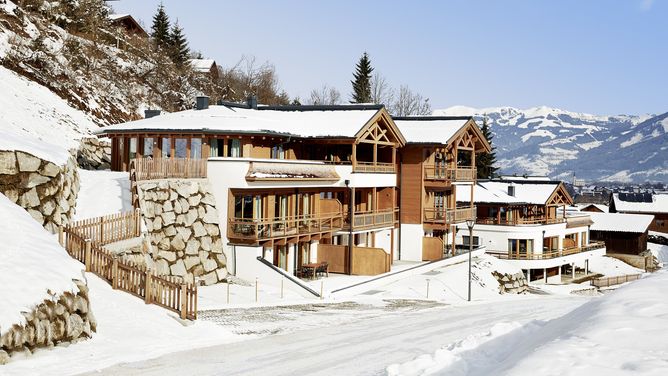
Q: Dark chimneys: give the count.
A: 4